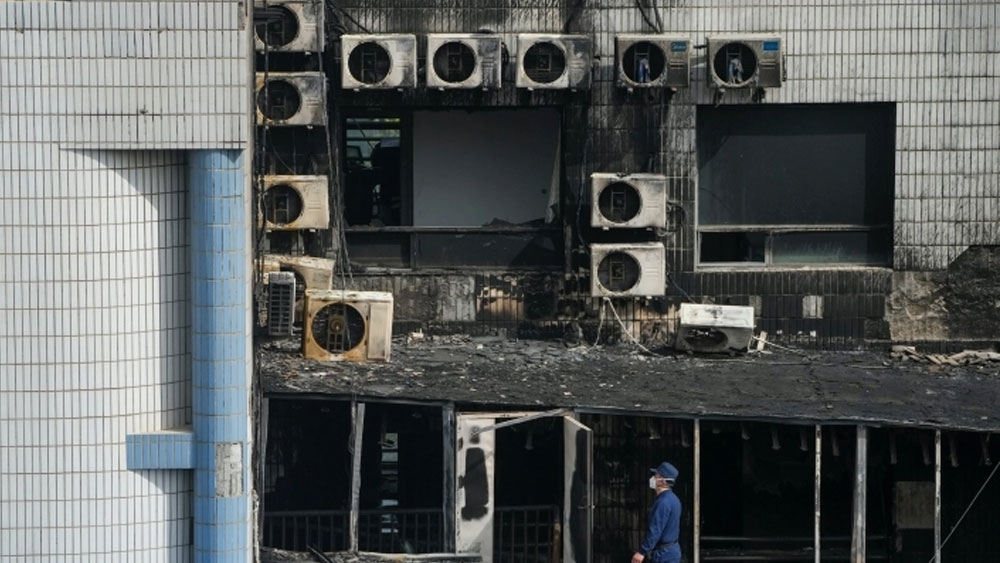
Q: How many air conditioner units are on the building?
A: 14